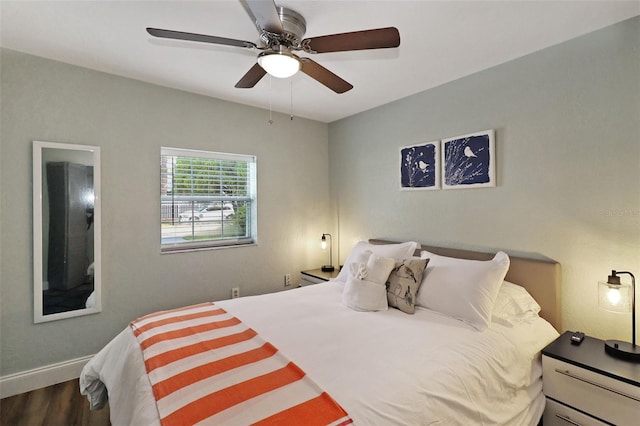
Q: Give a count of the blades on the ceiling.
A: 5